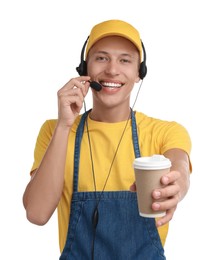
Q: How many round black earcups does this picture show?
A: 2